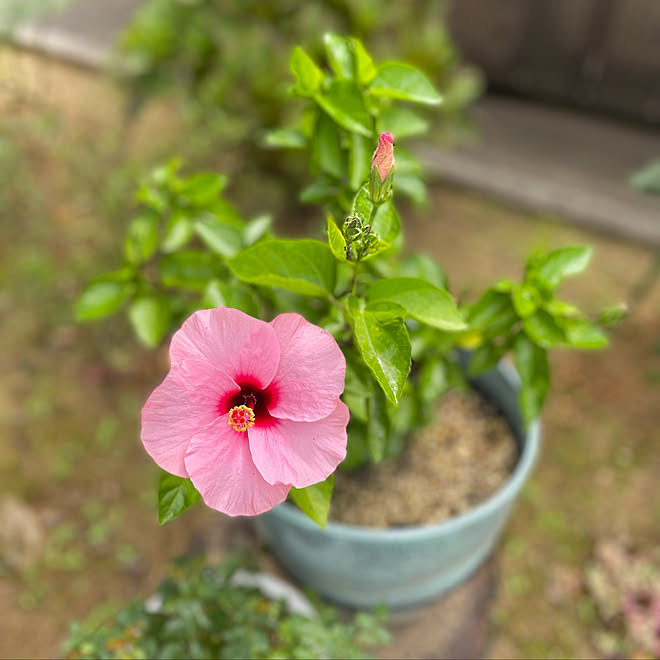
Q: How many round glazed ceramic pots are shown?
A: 1